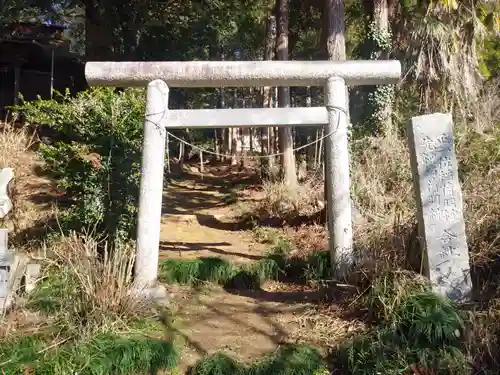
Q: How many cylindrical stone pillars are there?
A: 2